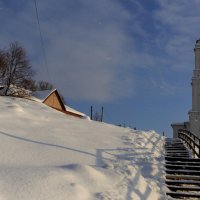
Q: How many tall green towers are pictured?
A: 0